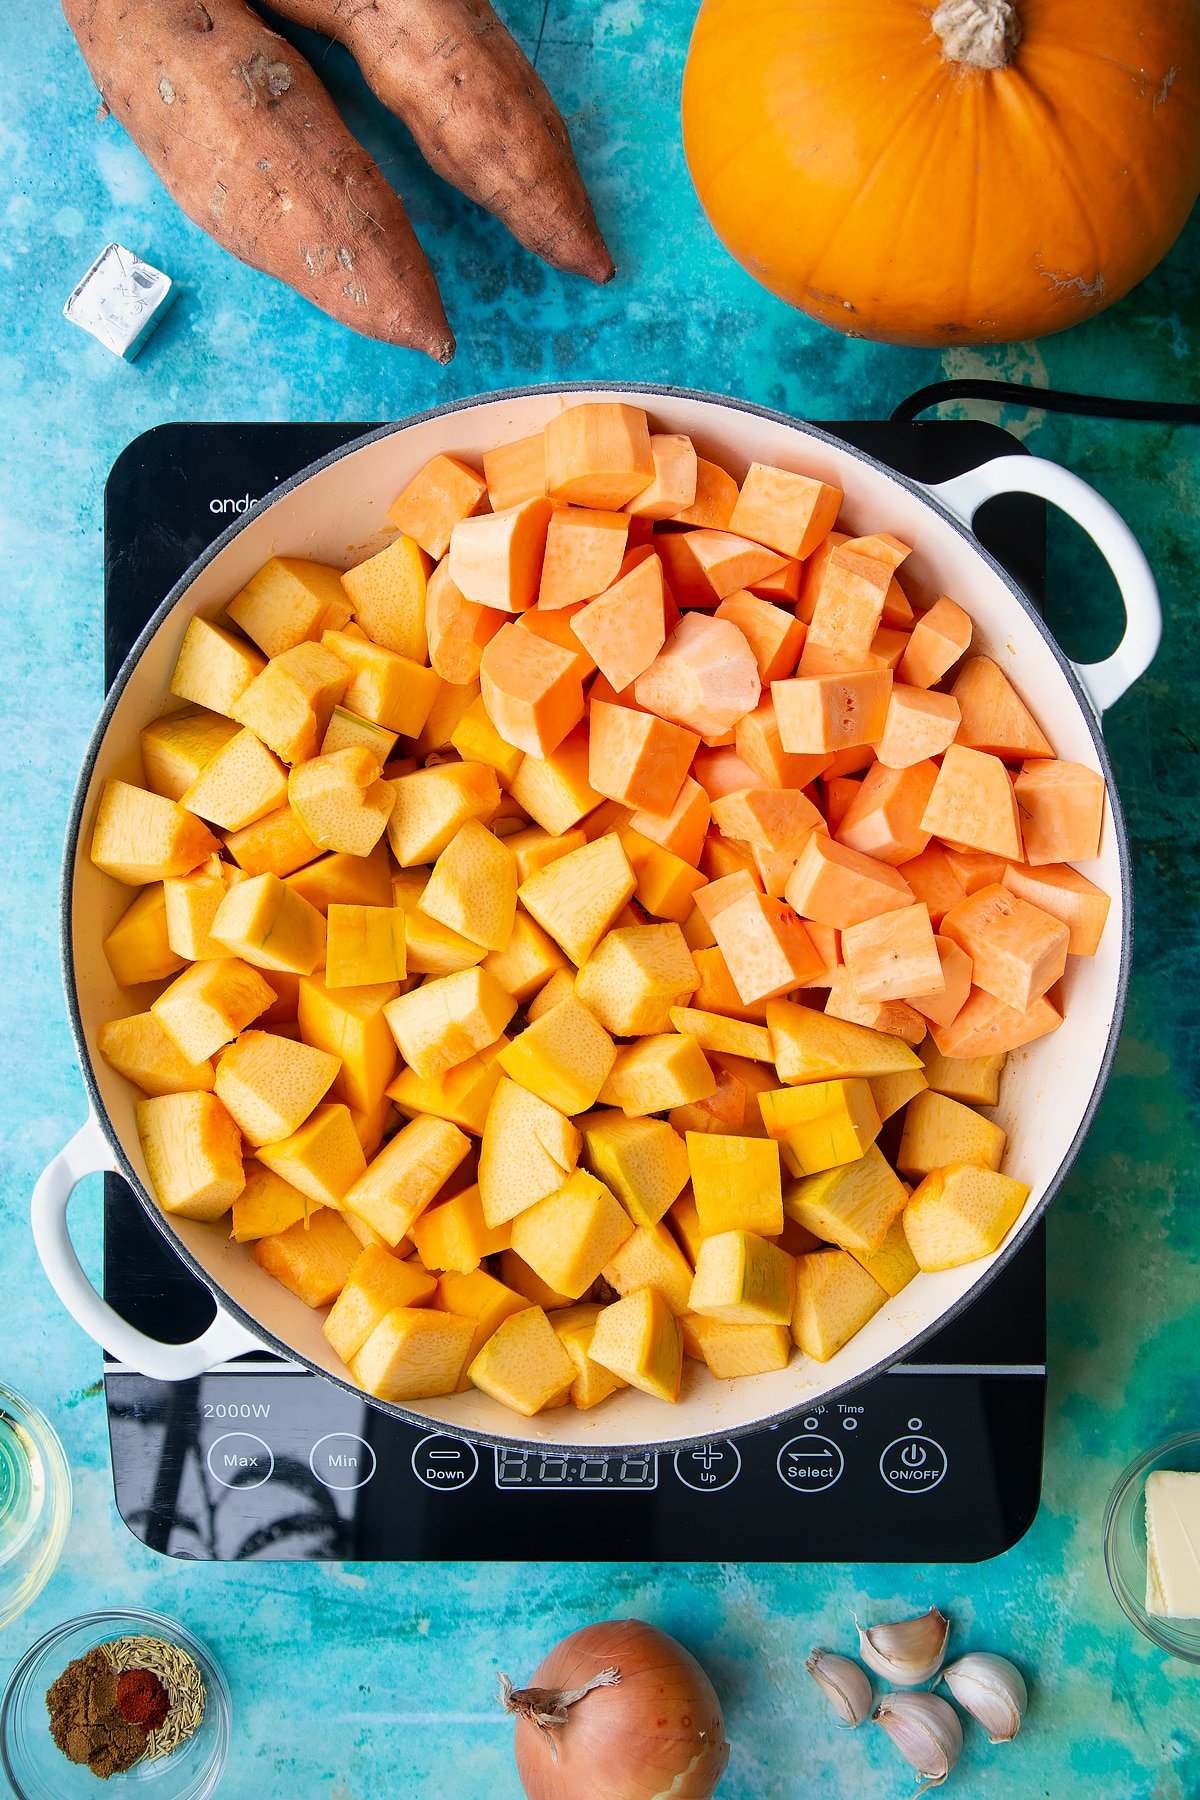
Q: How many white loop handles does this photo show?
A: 2